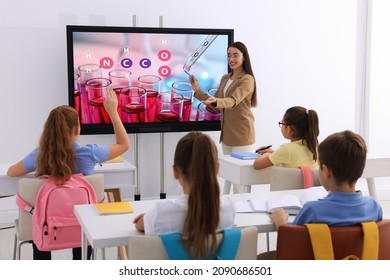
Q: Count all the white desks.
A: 3